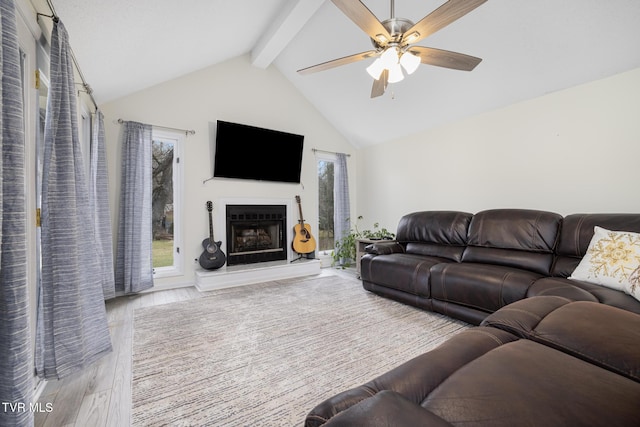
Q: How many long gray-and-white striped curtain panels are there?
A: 5